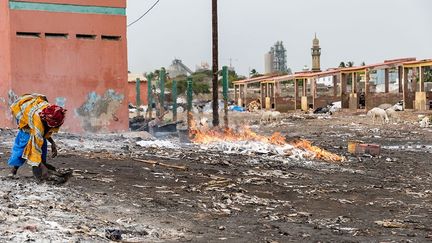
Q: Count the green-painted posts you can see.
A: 6